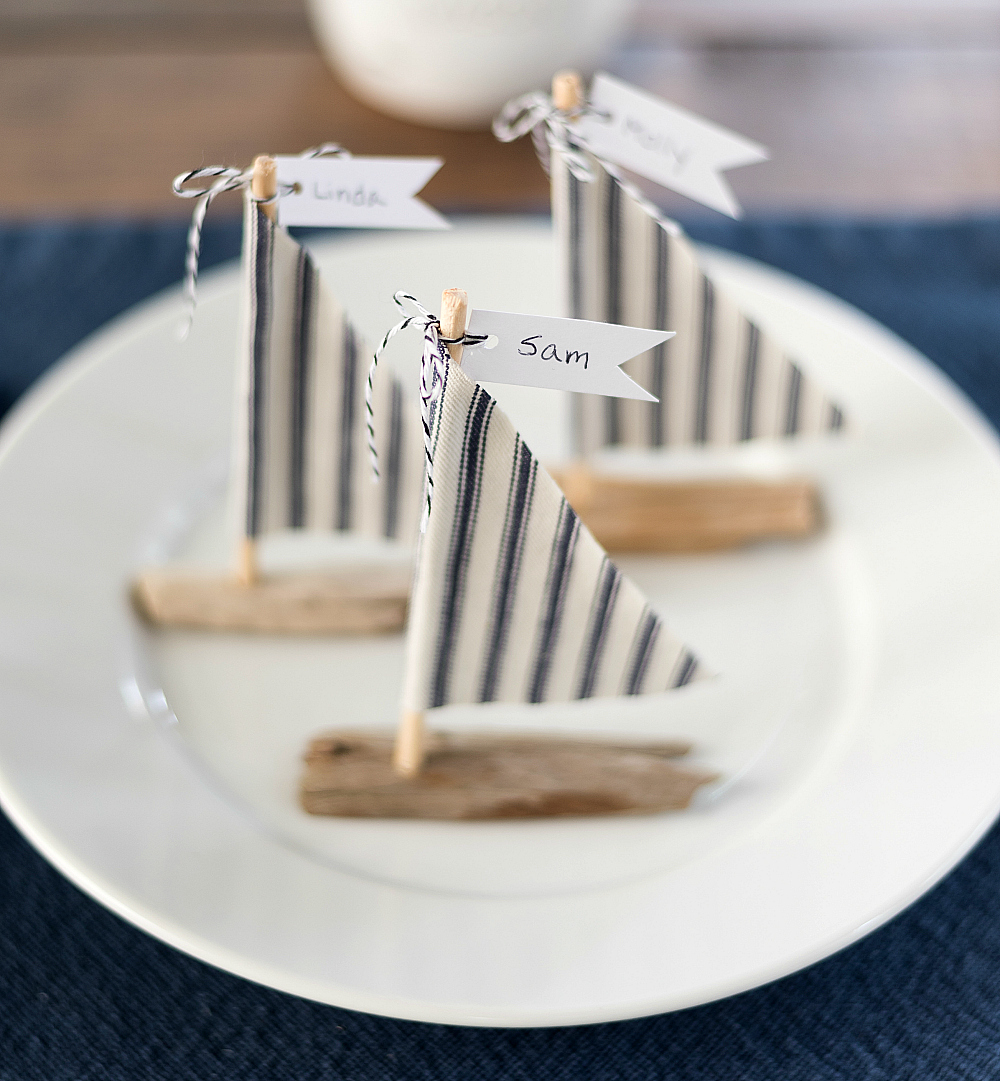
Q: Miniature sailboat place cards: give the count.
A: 3